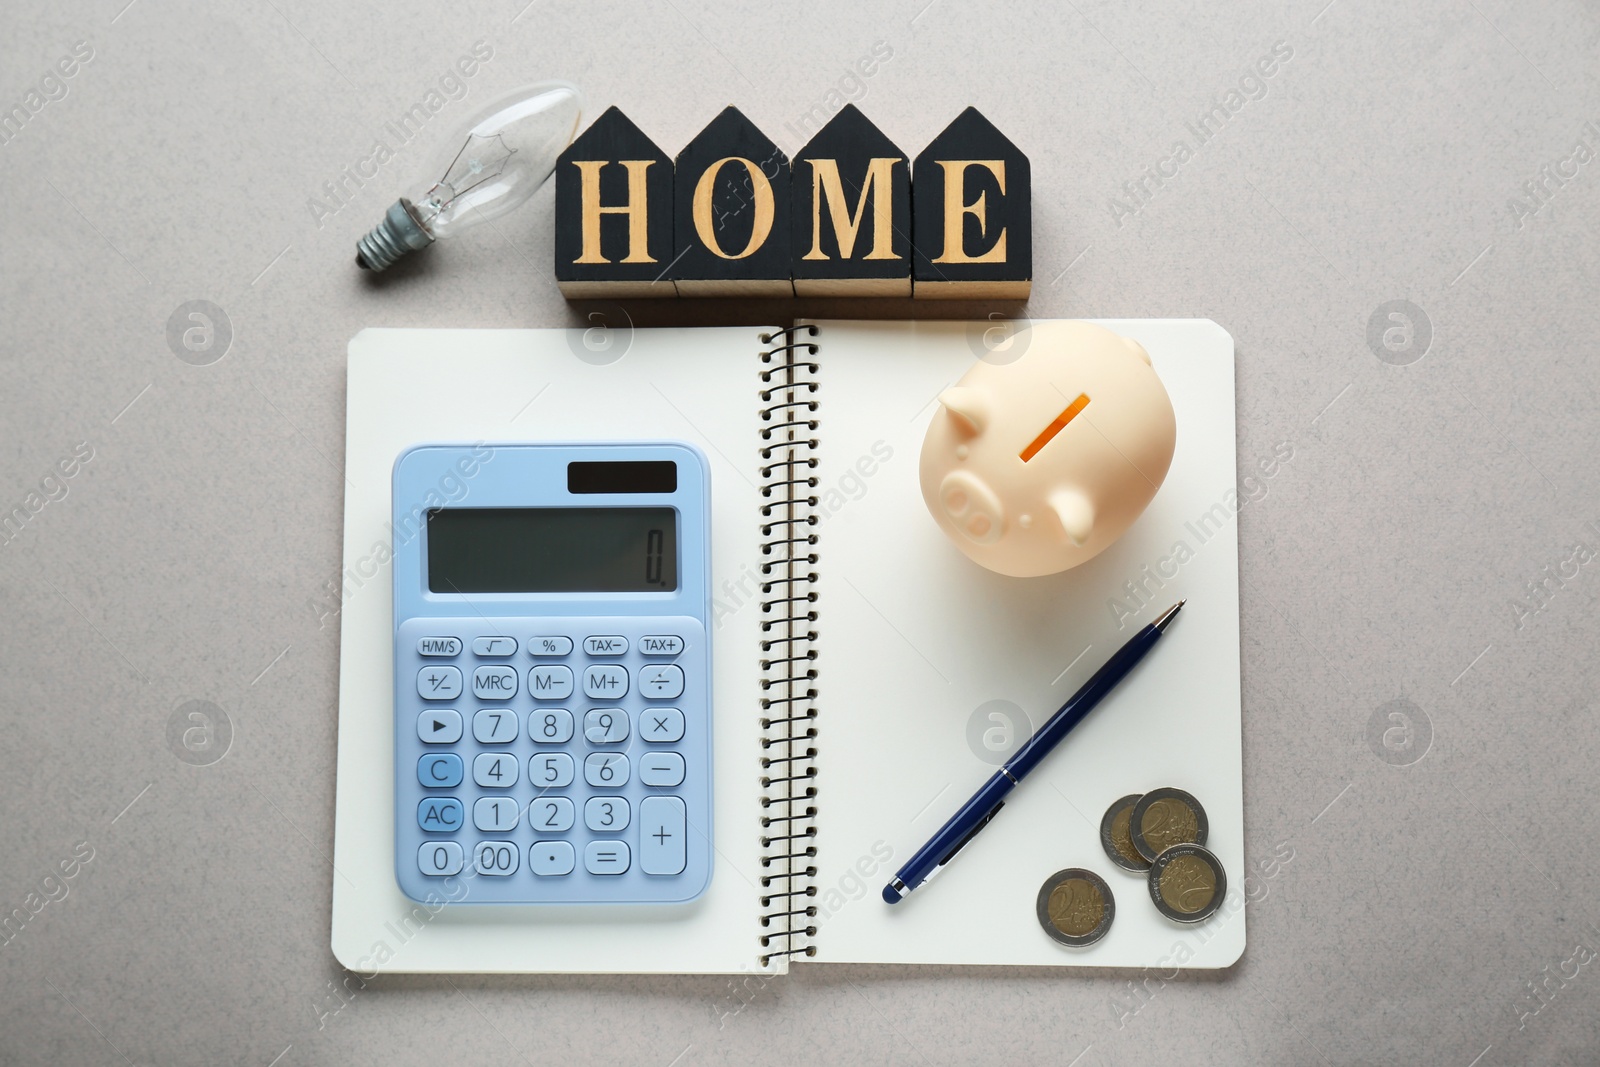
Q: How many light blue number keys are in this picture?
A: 11